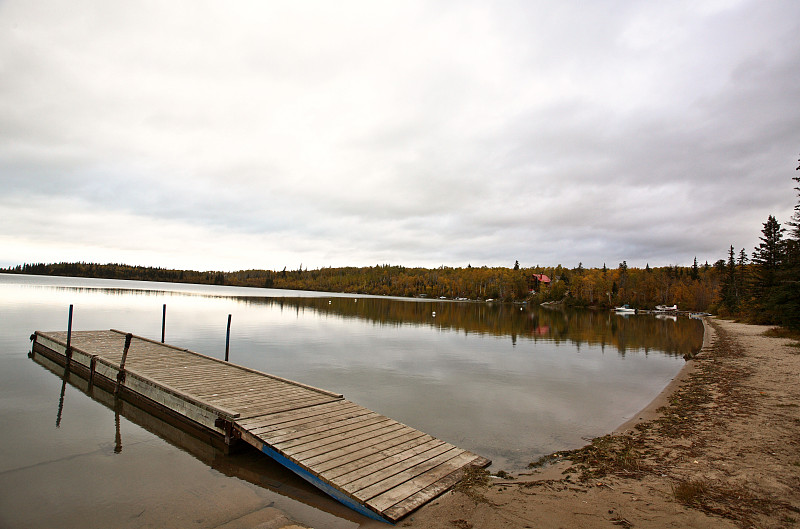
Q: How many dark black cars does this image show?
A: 0